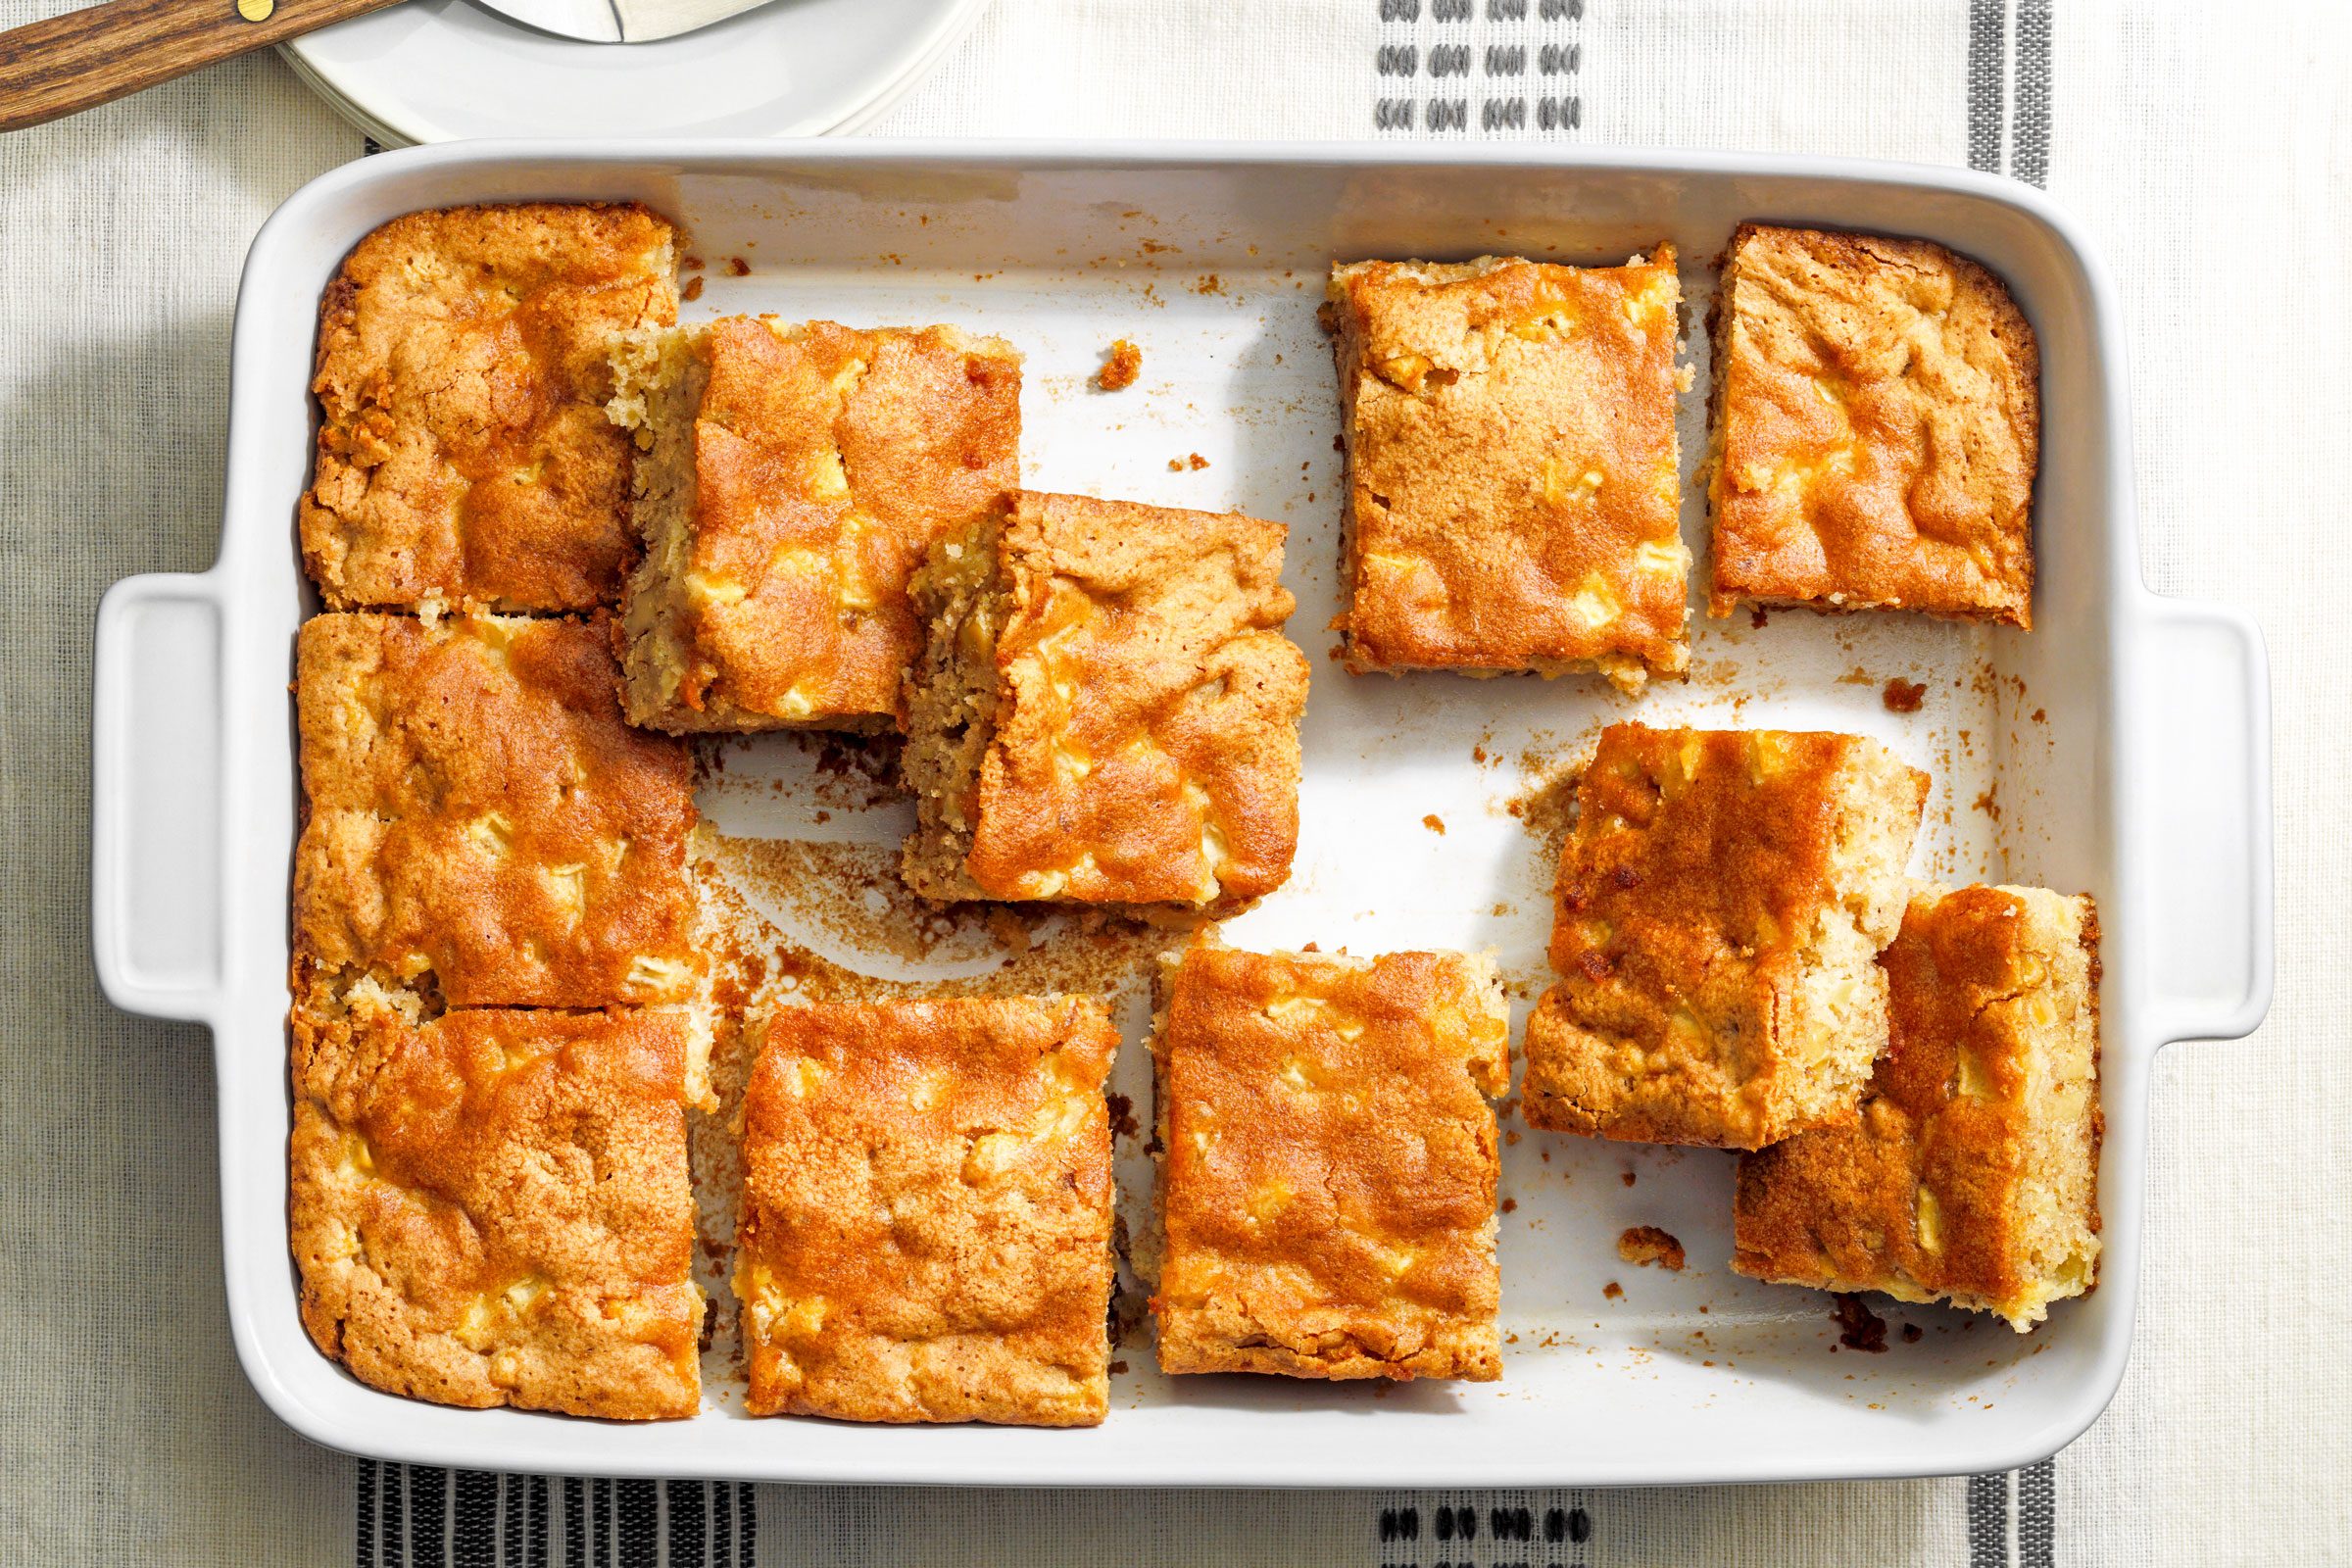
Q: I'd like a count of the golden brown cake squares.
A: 11